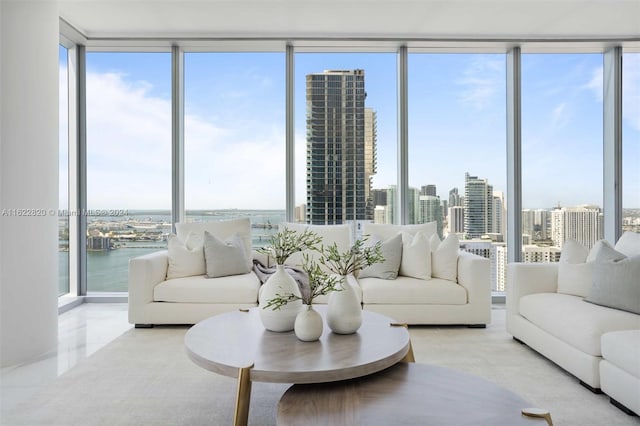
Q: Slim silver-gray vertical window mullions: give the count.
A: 6